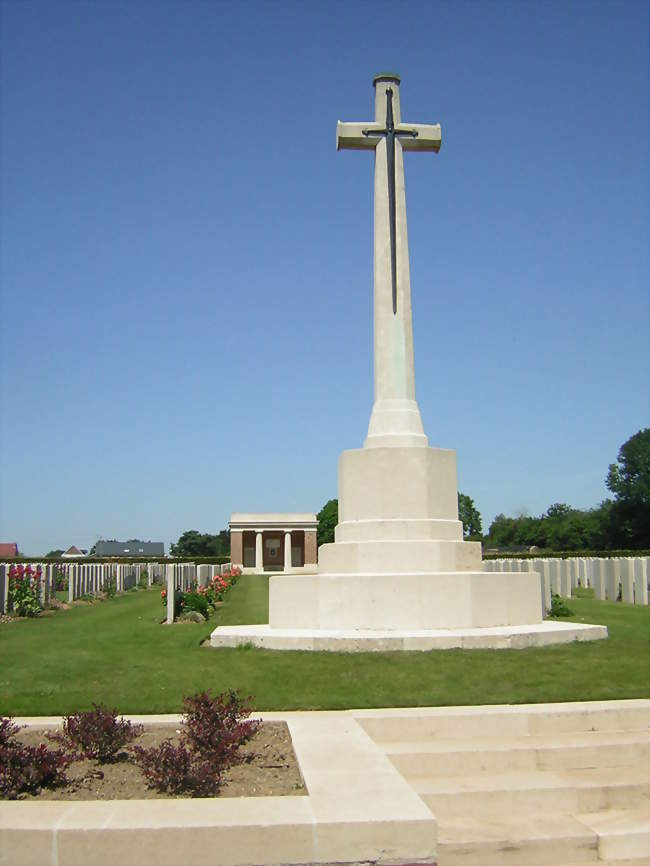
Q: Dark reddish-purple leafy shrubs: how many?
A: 5